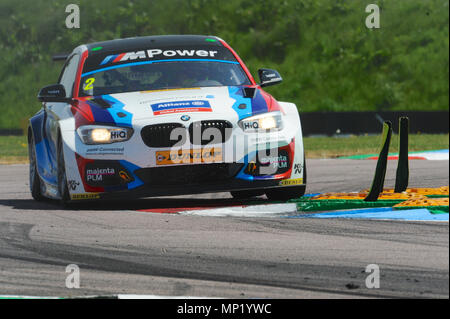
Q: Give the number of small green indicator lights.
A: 2